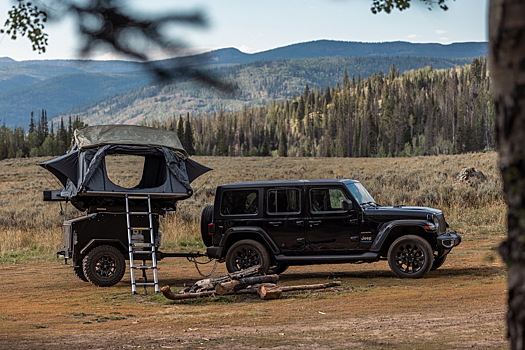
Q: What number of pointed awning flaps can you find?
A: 2